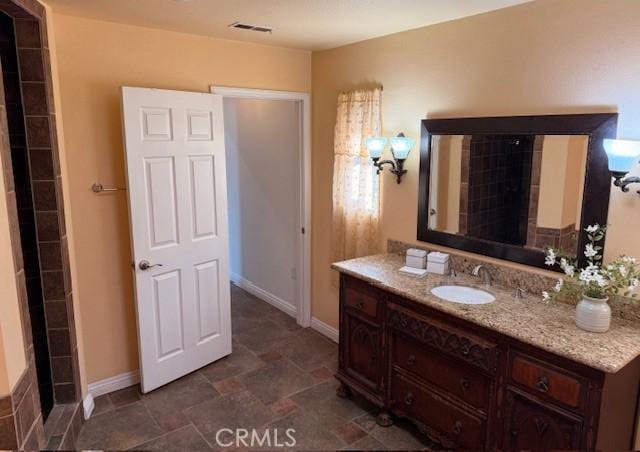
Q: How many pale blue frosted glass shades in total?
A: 3